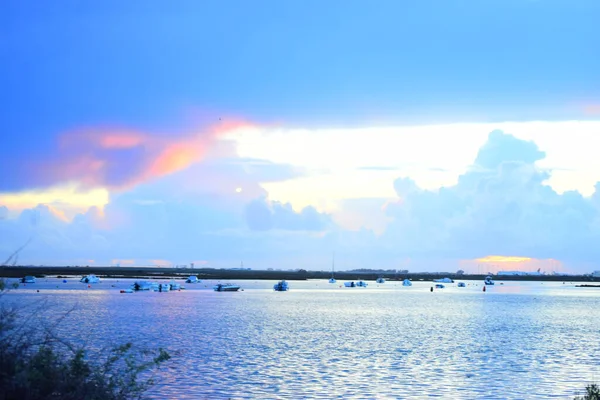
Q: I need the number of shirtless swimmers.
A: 0